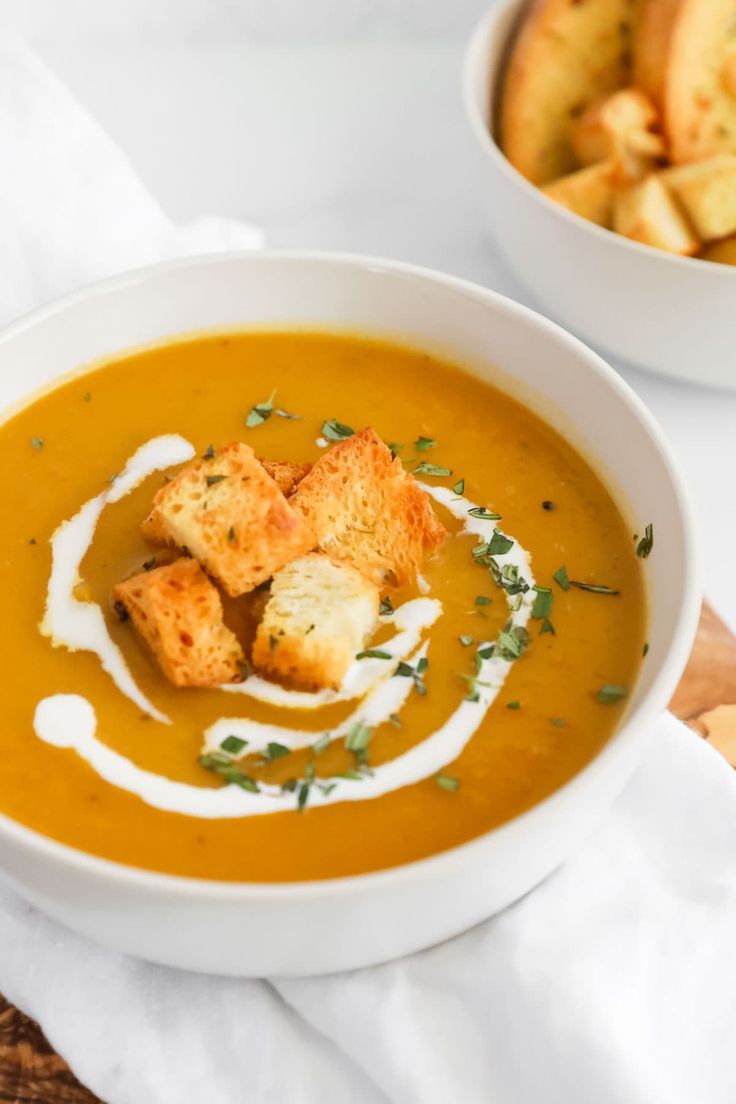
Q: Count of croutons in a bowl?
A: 5